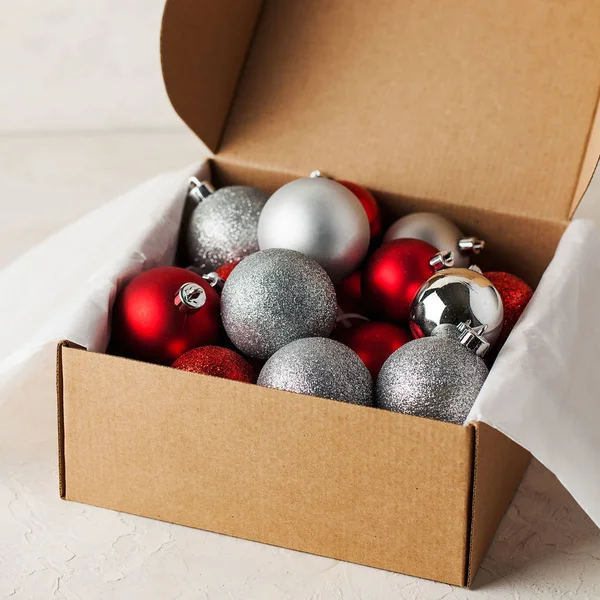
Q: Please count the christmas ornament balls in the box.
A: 15